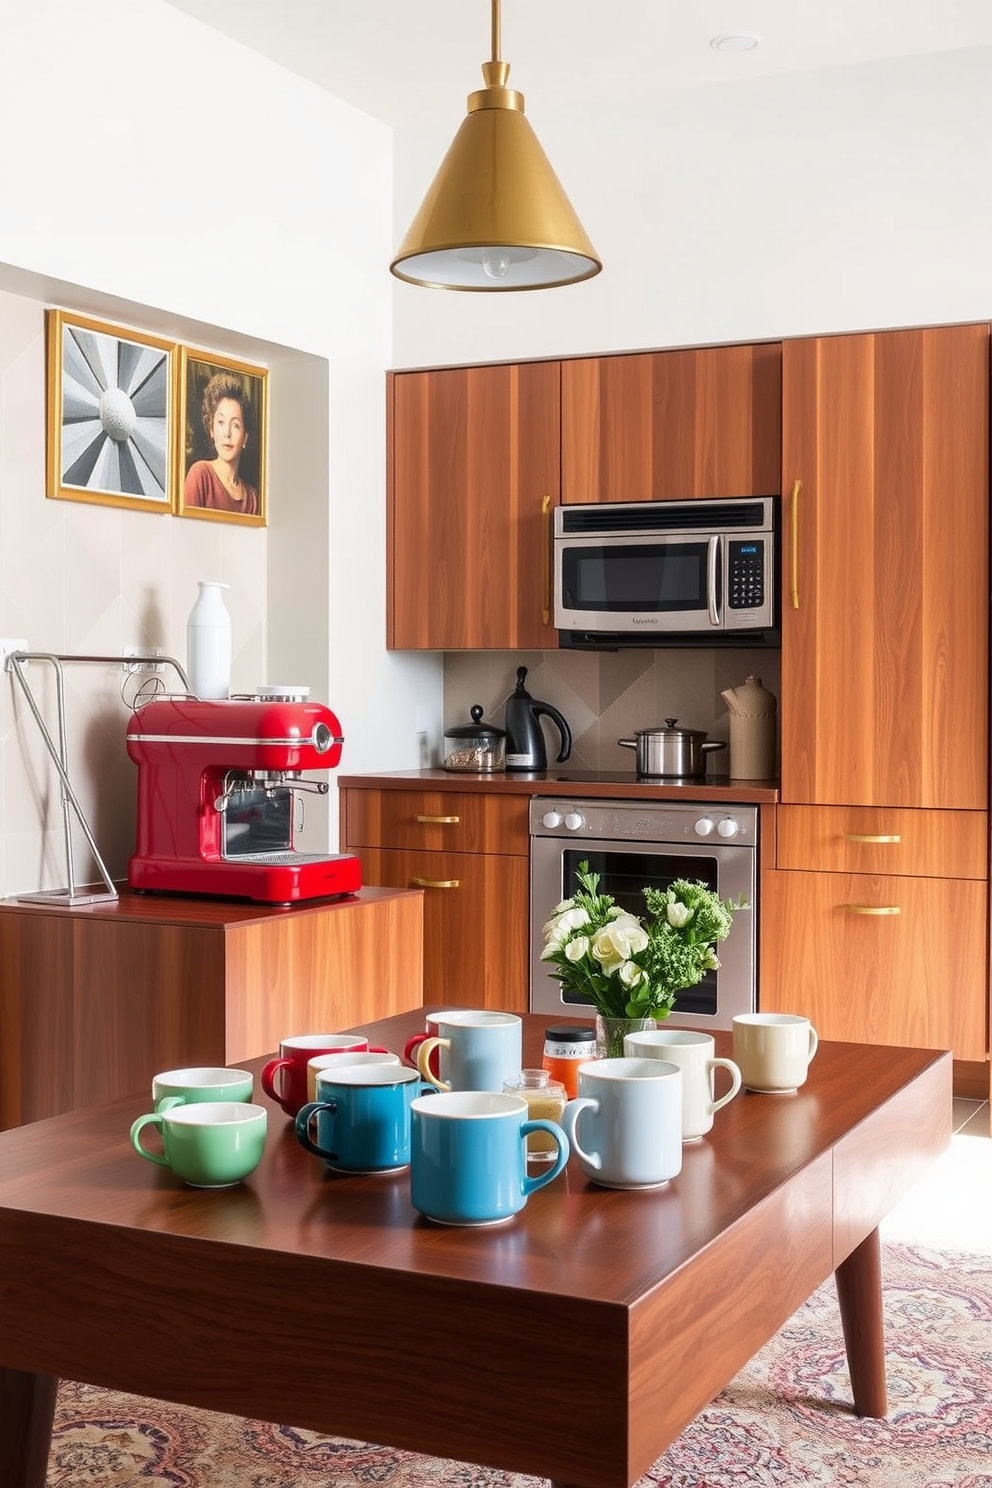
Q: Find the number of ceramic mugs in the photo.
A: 11